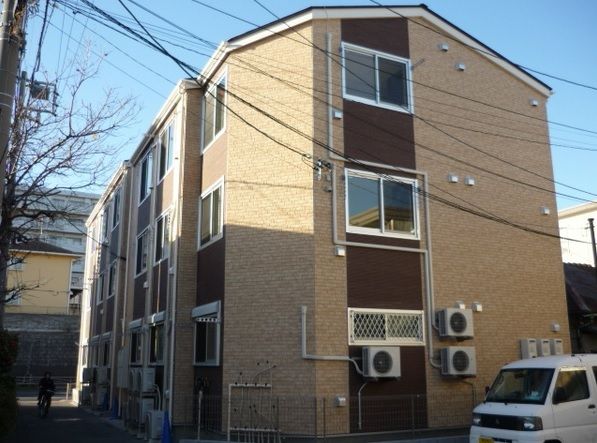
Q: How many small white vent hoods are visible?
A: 12